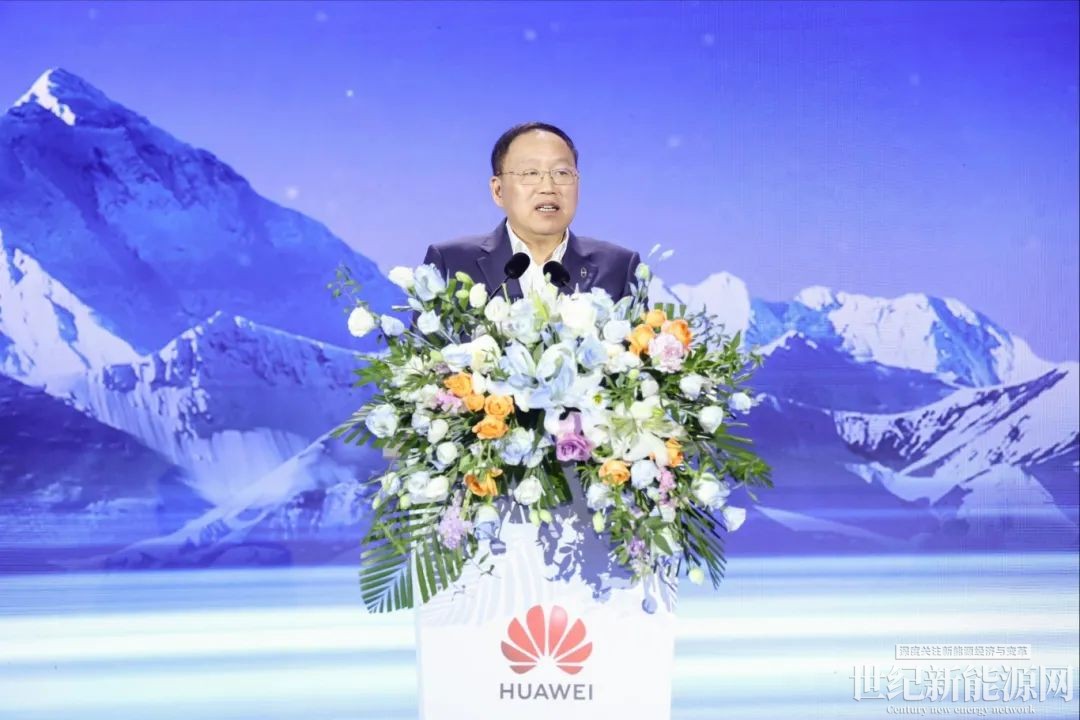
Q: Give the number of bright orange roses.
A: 10